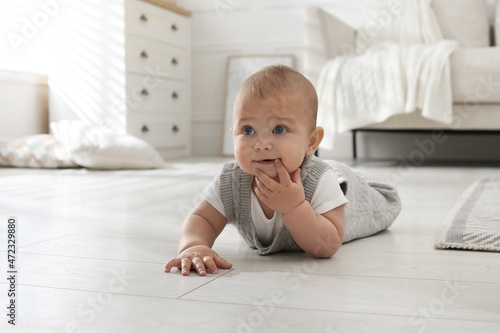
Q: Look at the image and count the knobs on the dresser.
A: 8